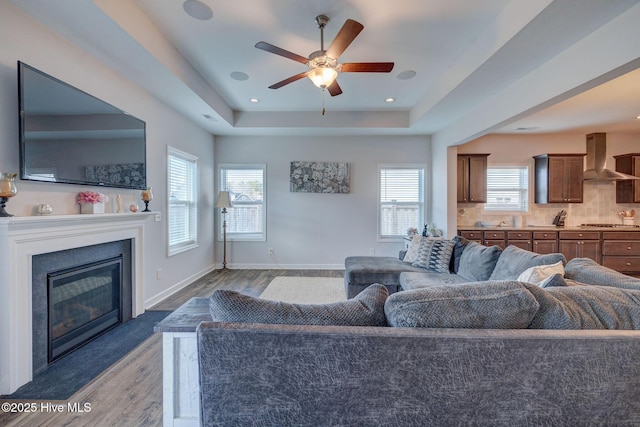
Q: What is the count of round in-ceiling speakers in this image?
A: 3